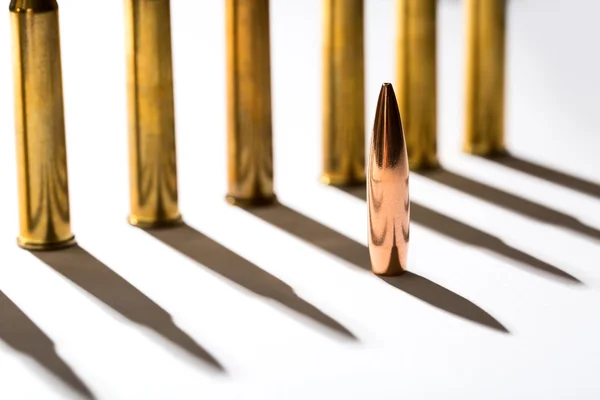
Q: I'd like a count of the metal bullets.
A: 7